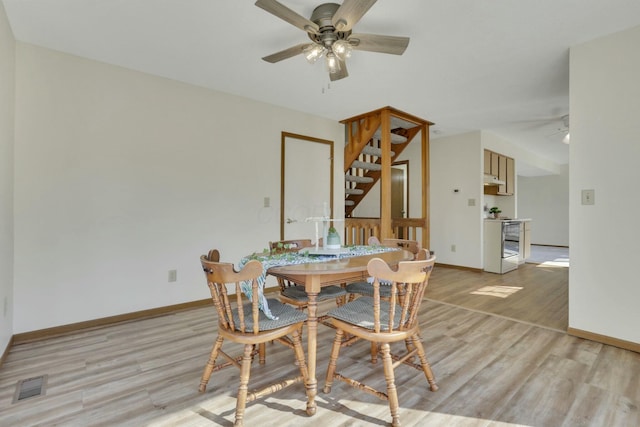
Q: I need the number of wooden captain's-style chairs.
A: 4